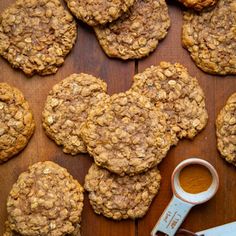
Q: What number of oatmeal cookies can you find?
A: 12